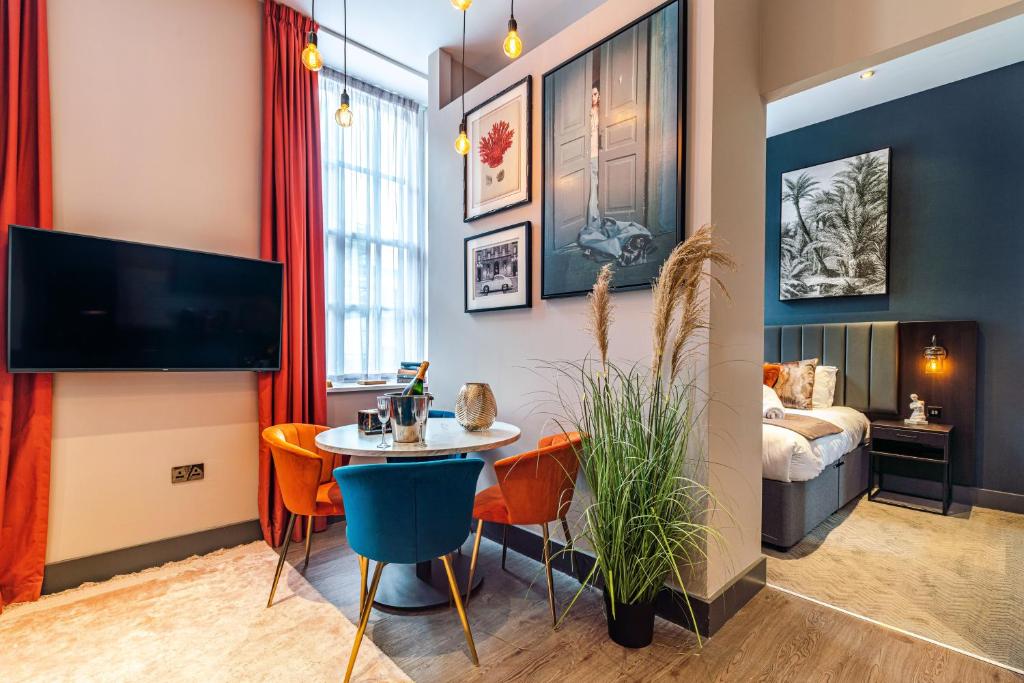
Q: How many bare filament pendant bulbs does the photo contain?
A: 5